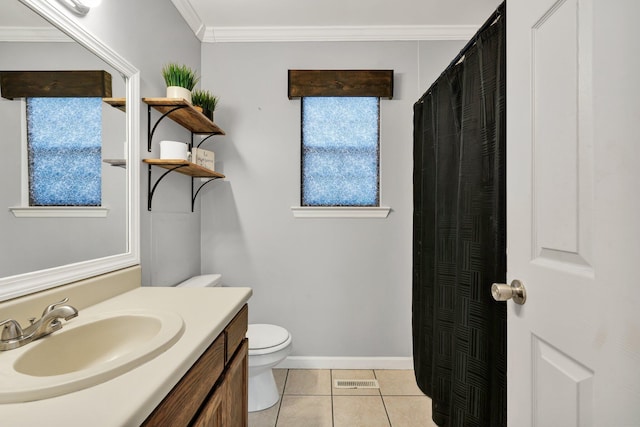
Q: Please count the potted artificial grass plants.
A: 2